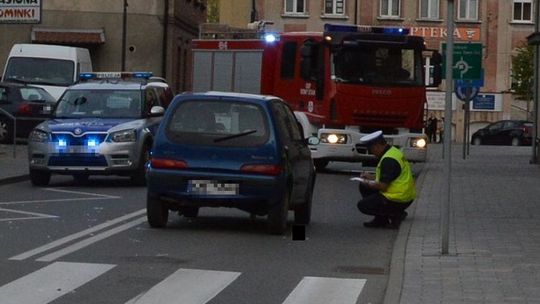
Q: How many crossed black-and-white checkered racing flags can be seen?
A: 0